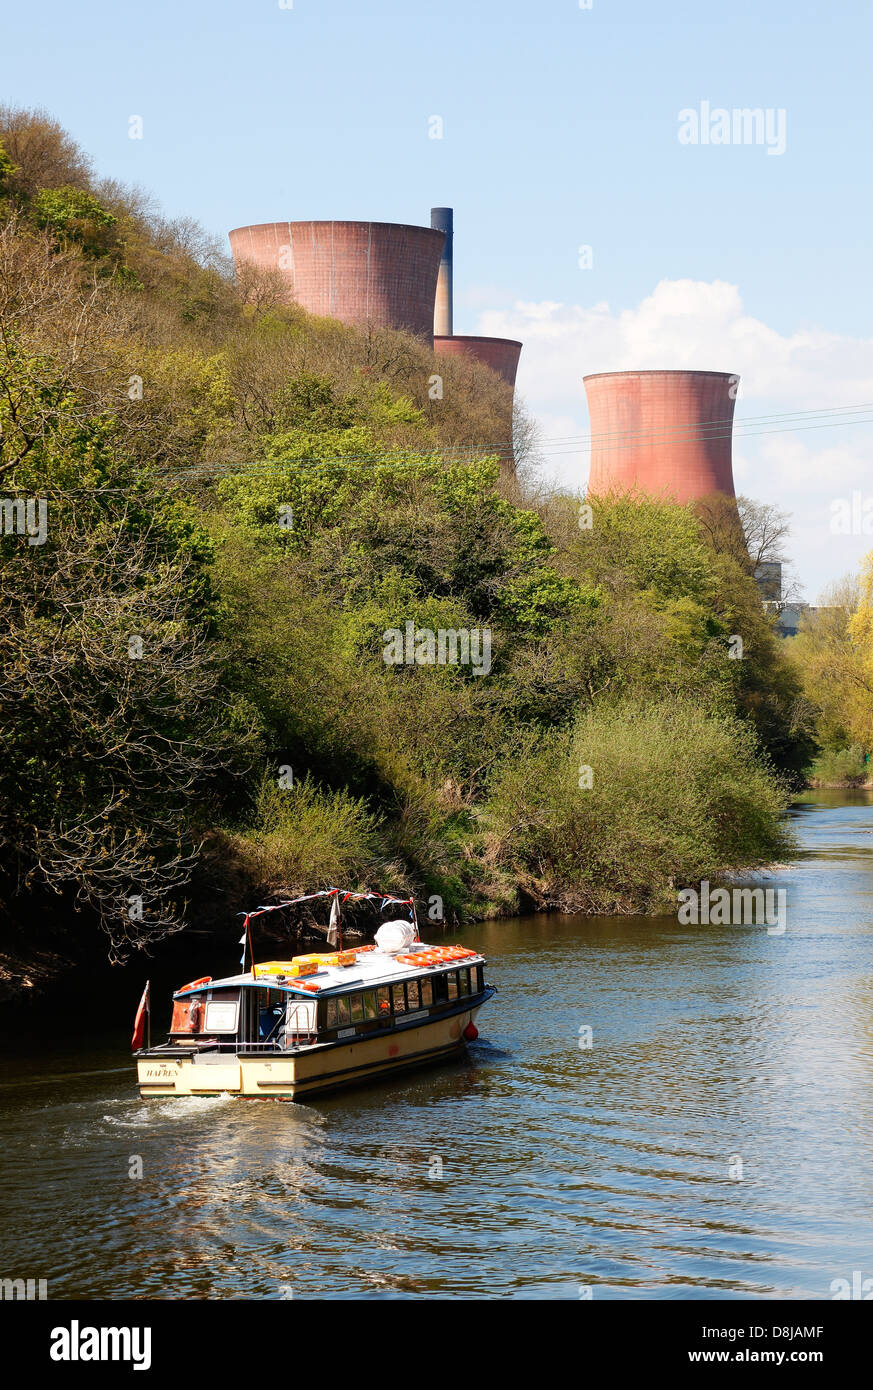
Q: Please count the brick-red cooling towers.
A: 3